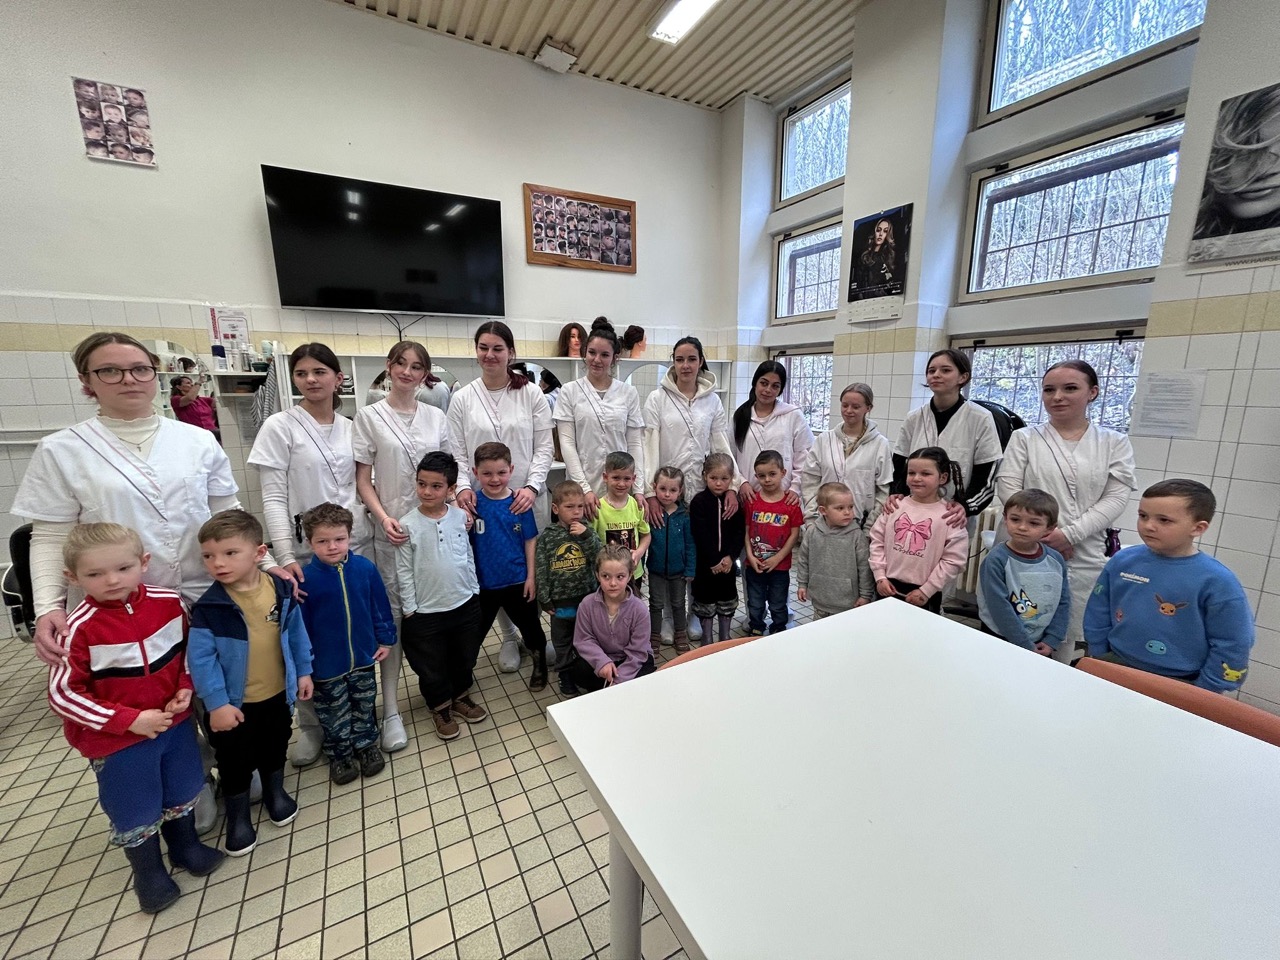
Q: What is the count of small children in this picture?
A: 15